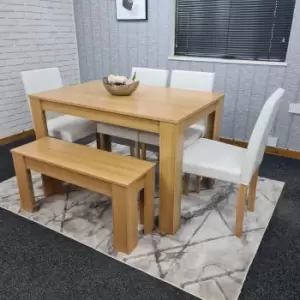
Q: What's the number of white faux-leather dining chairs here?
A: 4